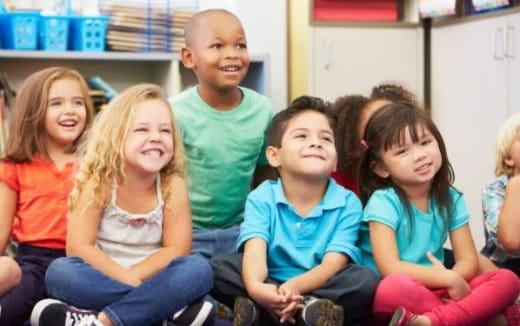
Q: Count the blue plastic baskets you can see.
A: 3